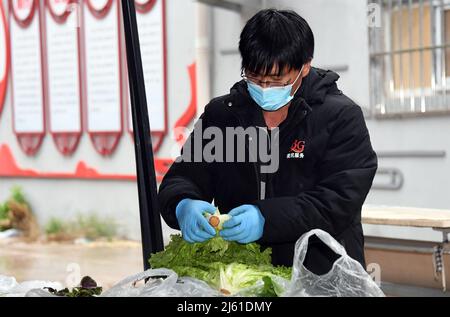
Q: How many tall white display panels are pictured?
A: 4